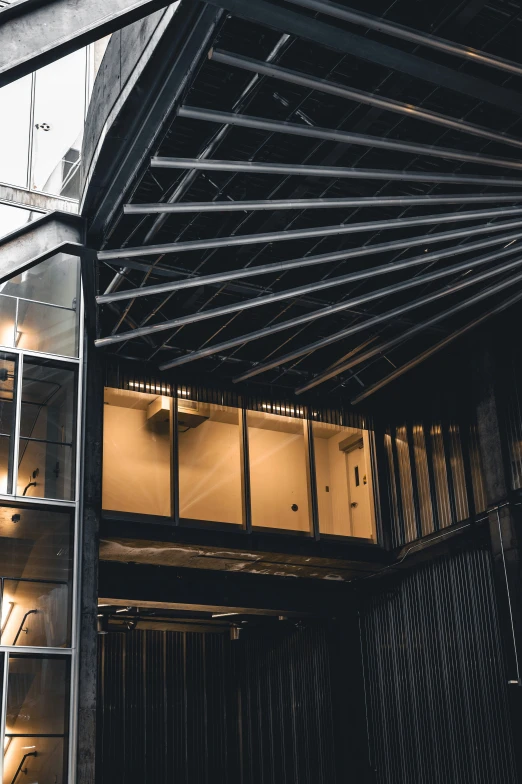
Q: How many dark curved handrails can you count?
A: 3